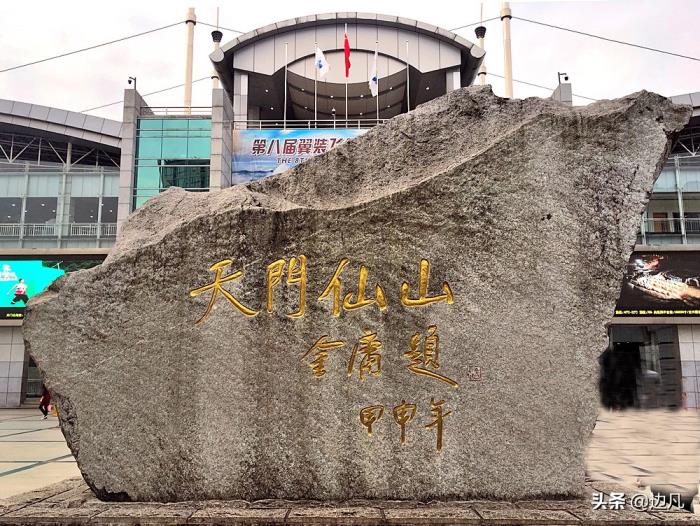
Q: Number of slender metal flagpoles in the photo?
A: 5